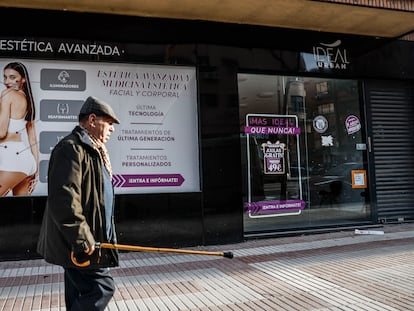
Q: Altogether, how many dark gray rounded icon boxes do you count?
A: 4